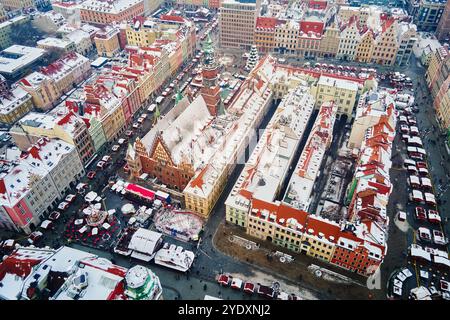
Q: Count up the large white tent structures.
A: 2